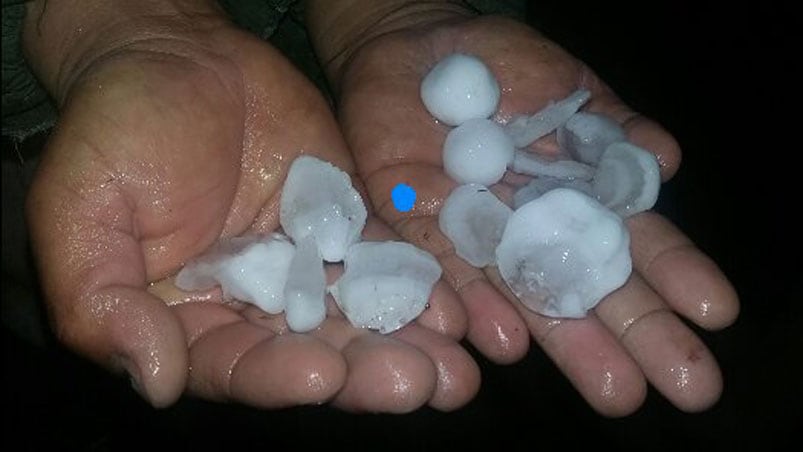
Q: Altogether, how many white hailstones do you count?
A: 13